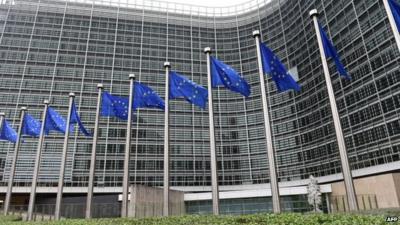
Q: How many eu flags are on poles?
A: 11